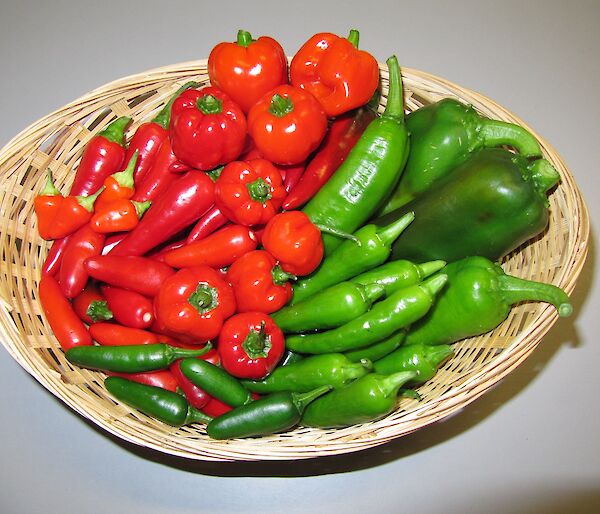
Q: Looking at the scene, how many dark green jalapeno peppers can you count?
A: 4